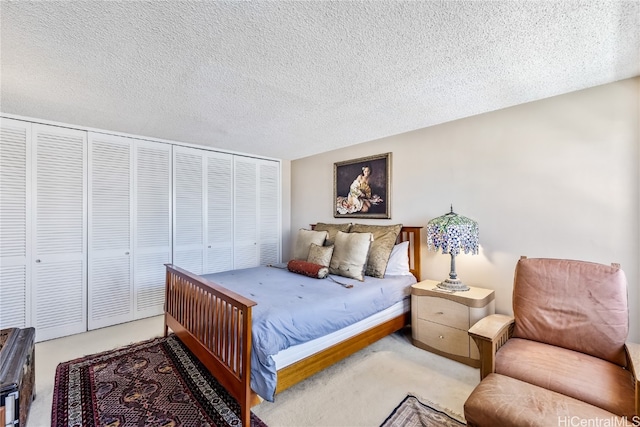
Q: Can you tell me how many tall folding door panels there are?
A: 8